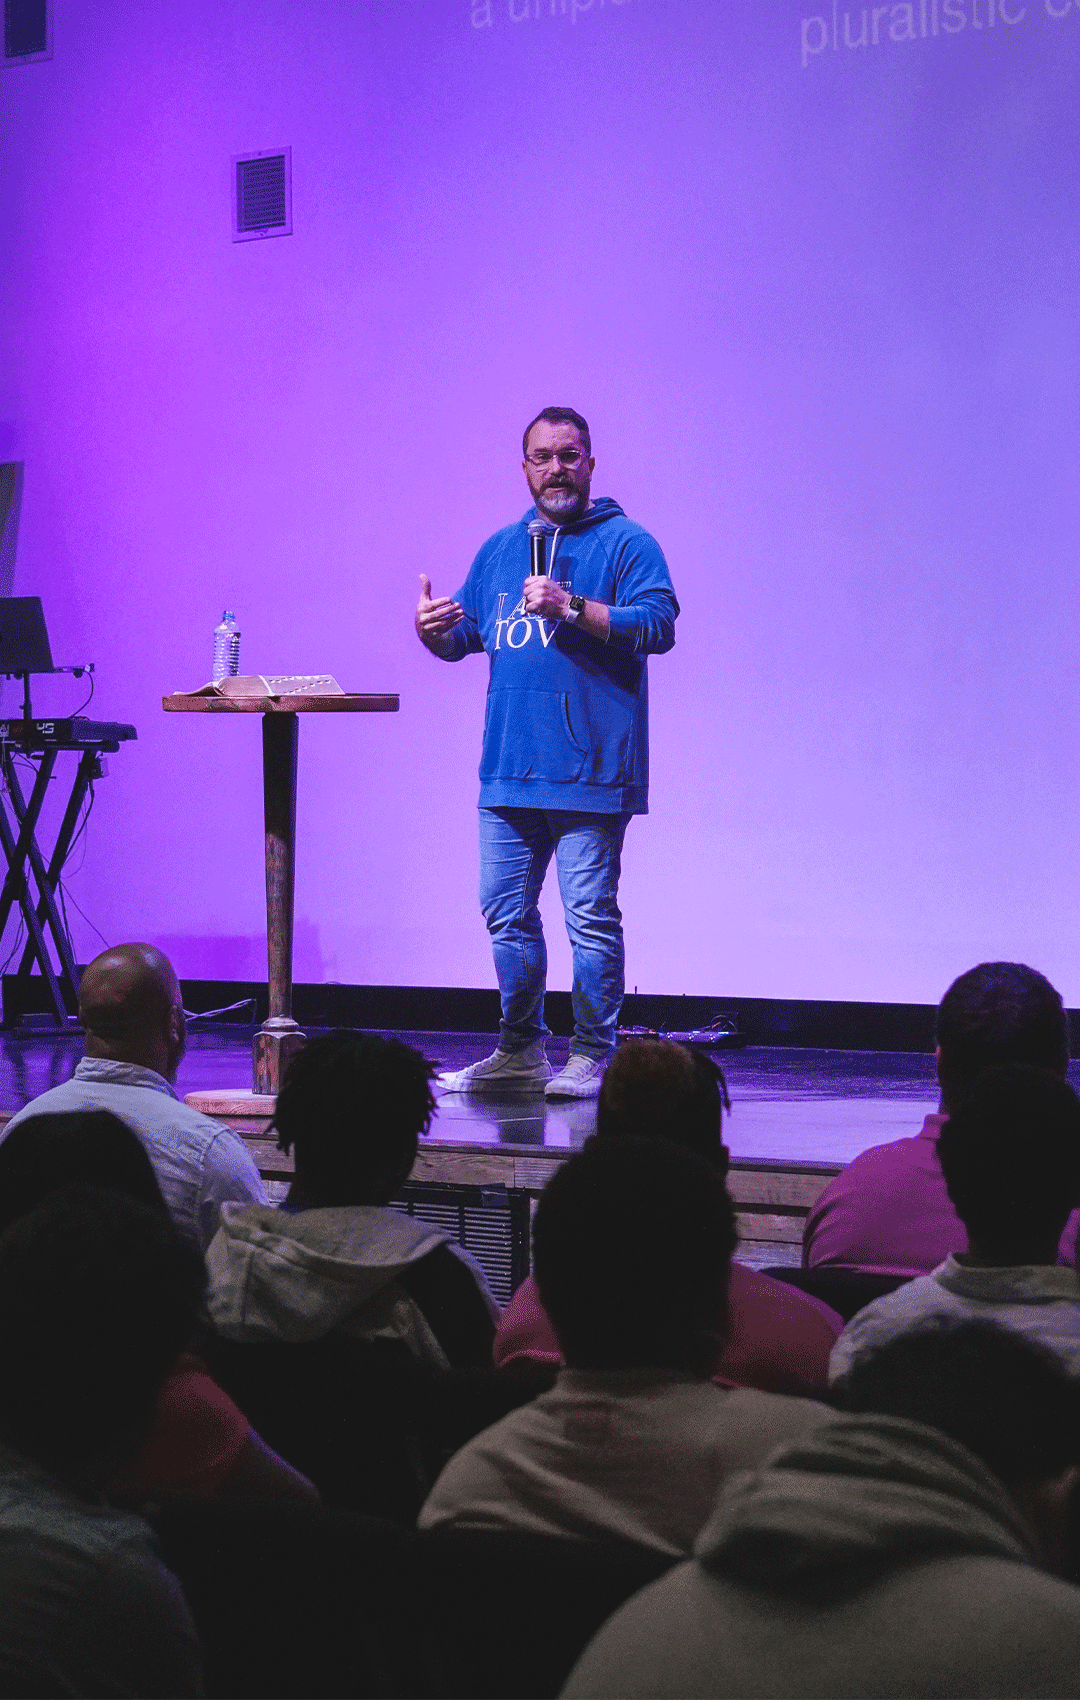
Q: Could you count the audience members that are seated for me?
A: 9